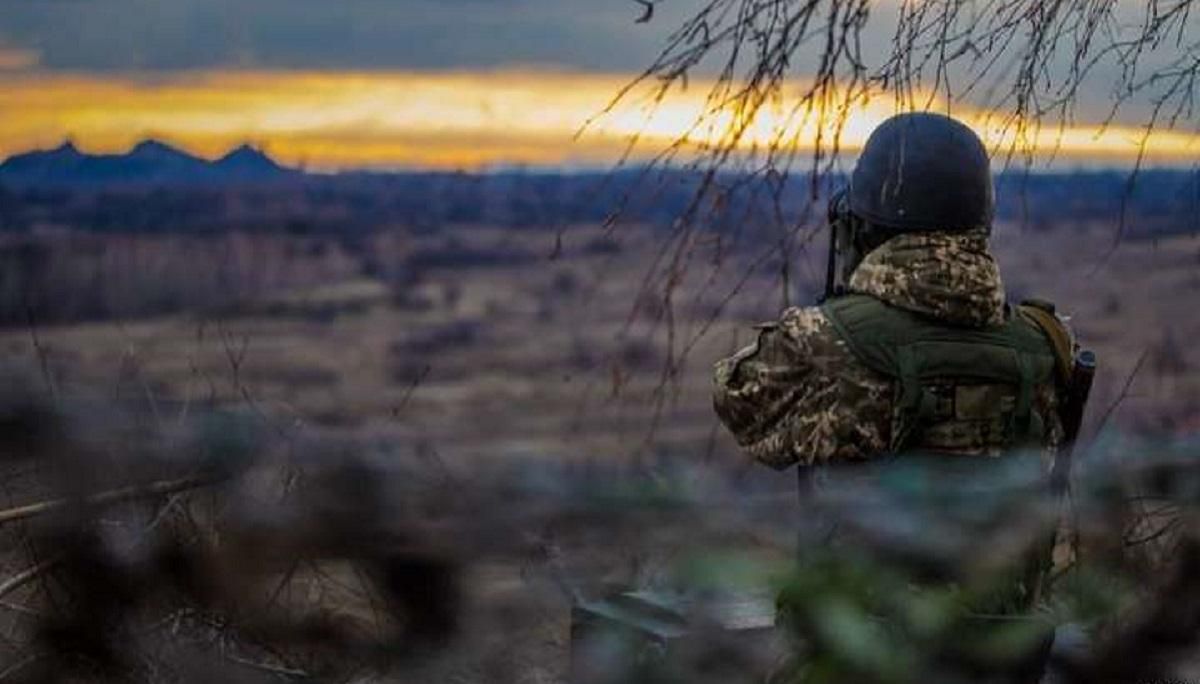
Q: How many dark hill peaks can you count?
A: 3